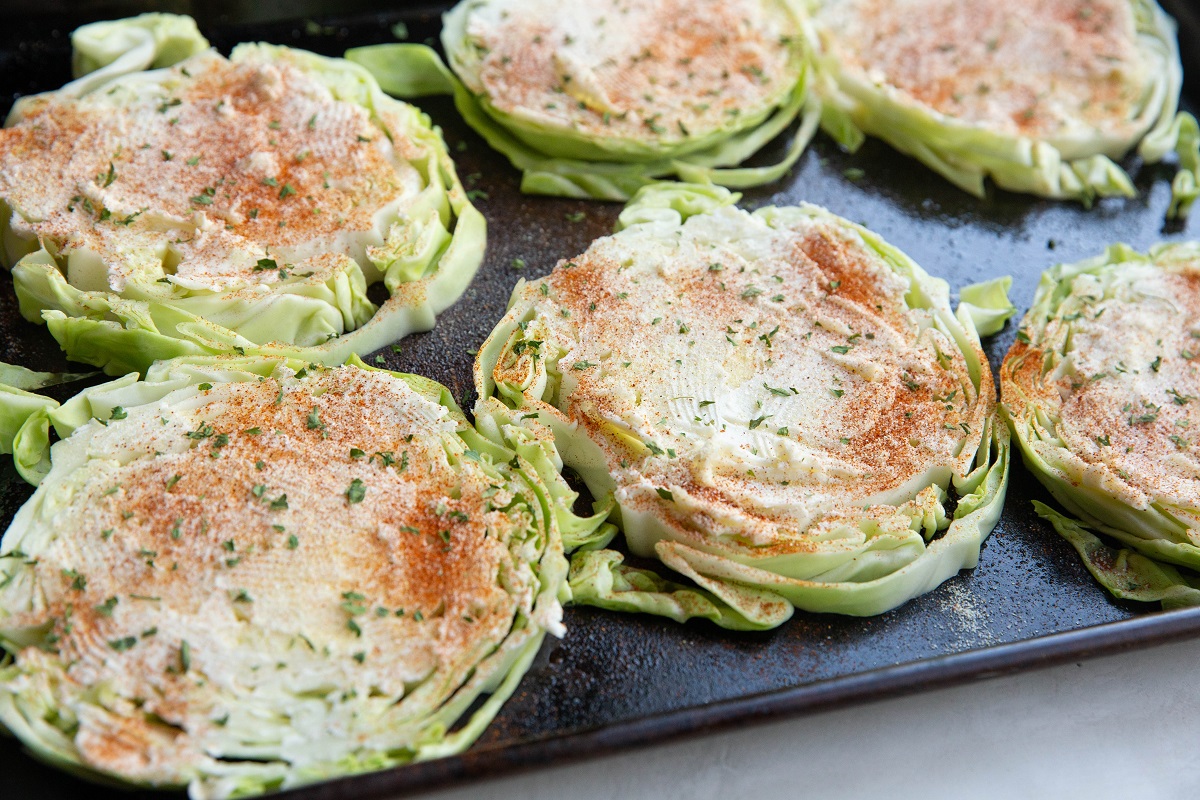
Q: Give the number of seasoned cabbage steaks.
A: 6